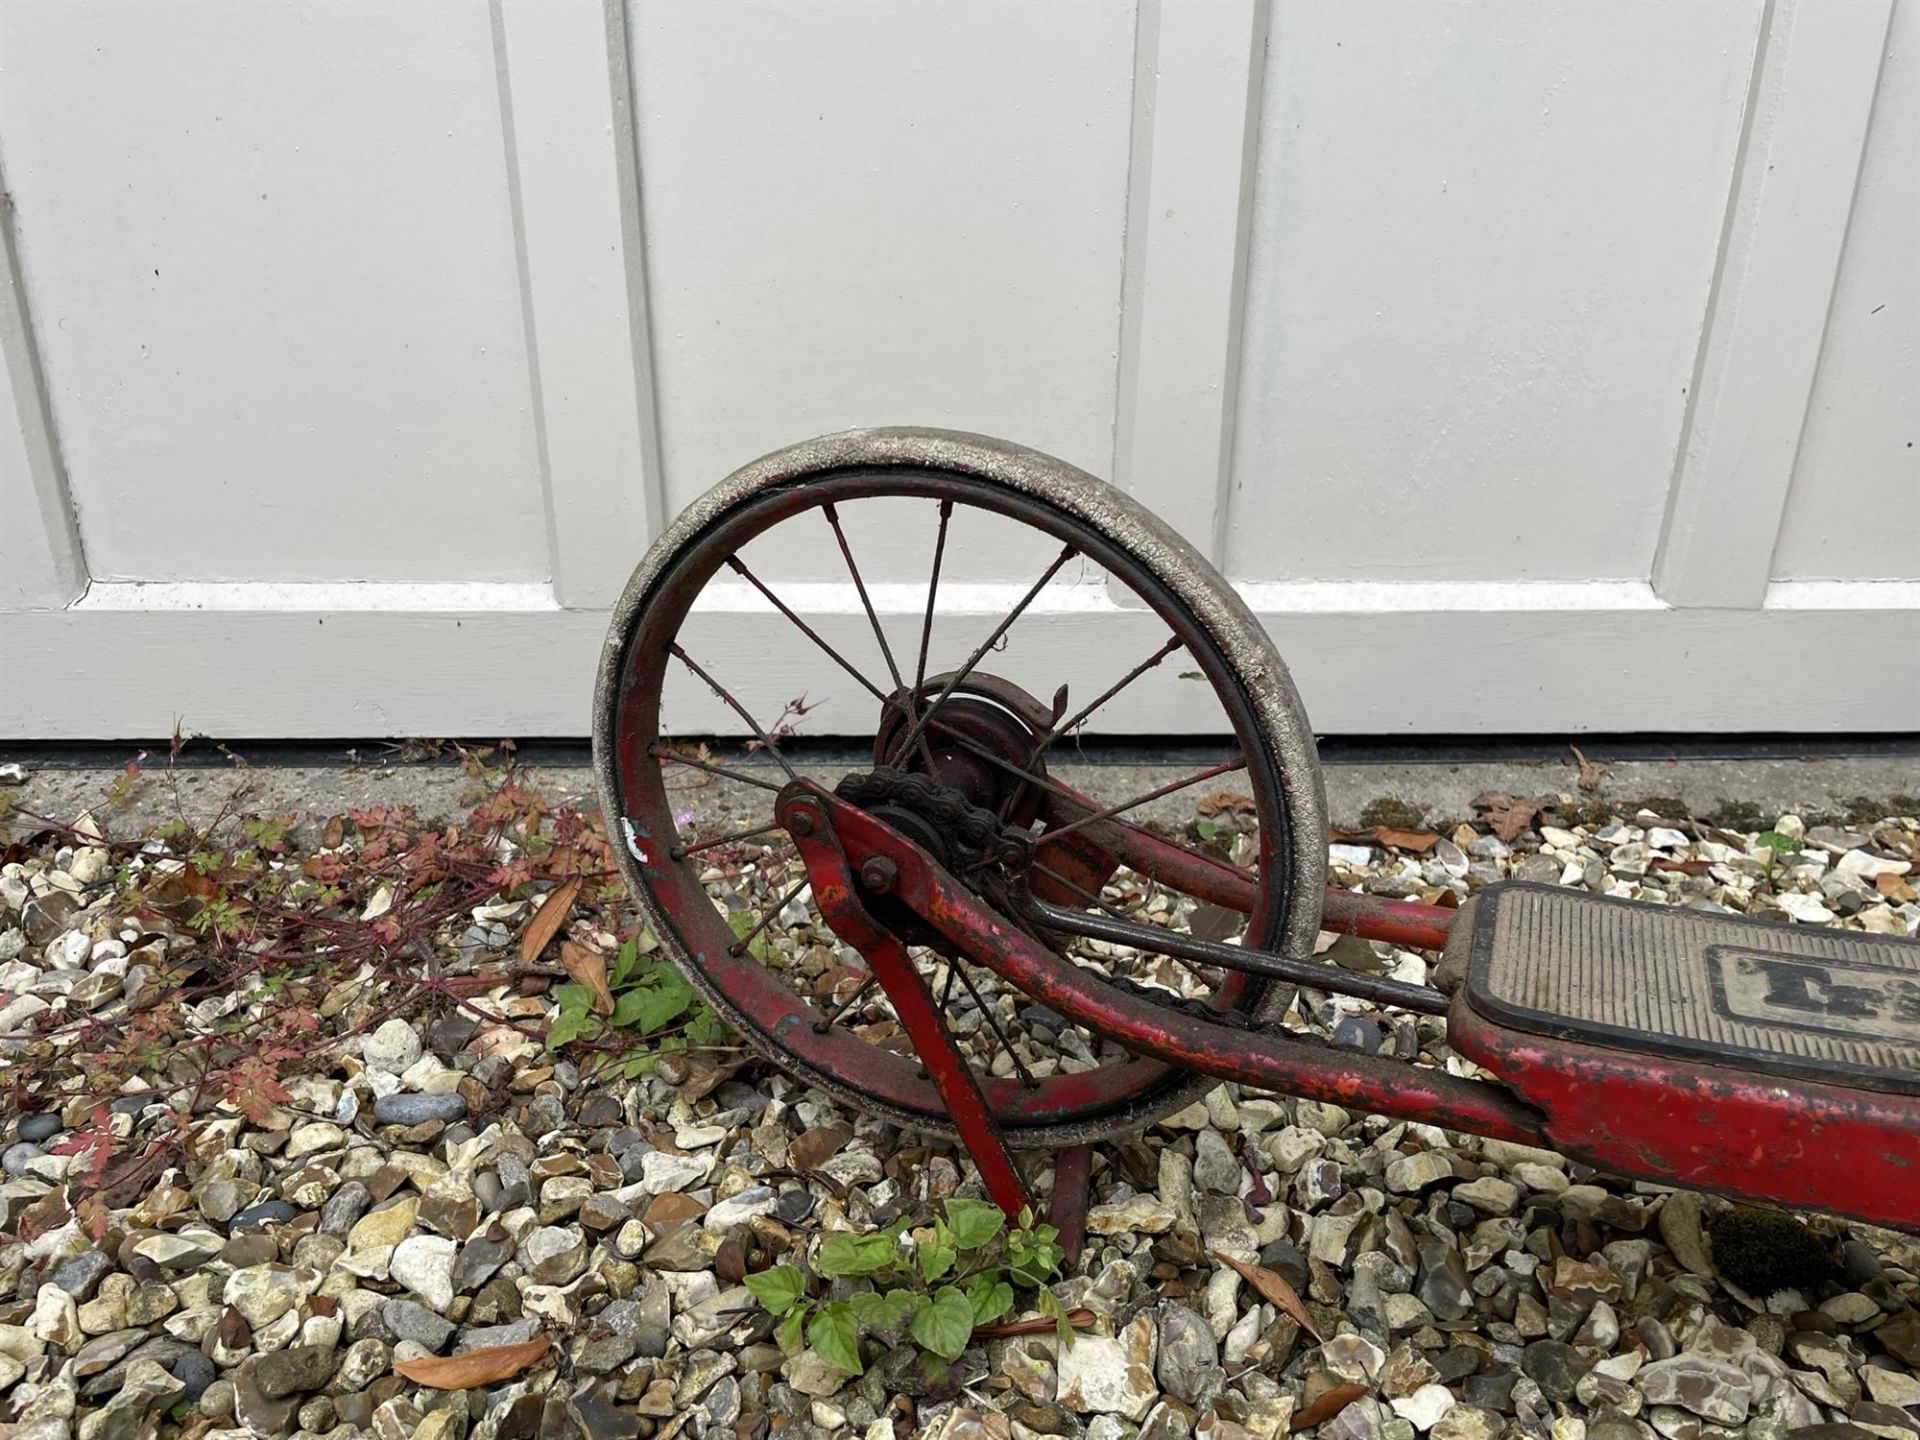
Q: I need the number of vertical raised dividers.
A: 4